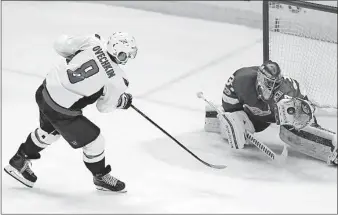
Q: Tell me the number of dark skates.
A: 2